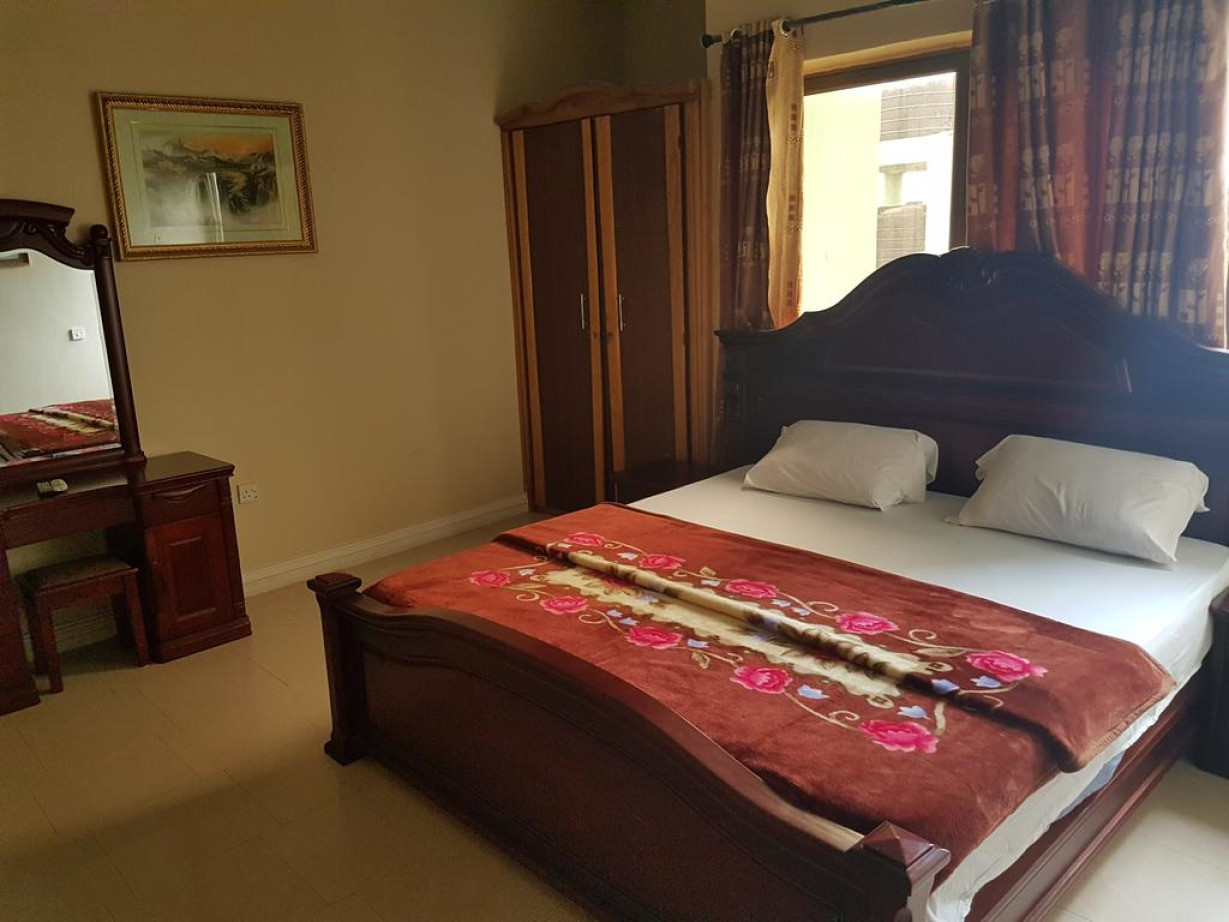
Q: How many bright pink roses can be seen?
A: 10